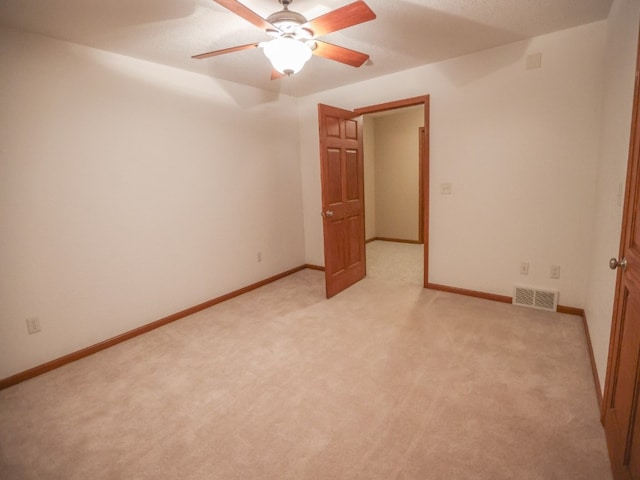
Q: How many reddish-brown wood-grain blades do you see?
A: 5